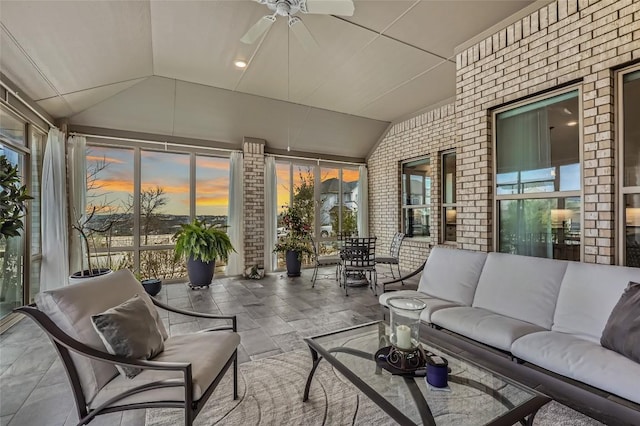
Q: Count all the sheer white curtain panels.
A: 5